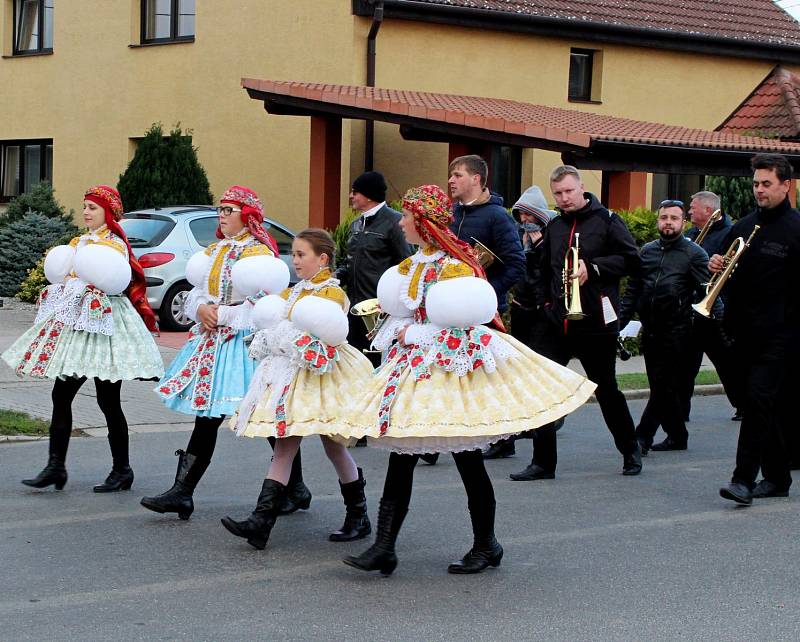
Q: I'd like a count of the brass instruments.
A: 5